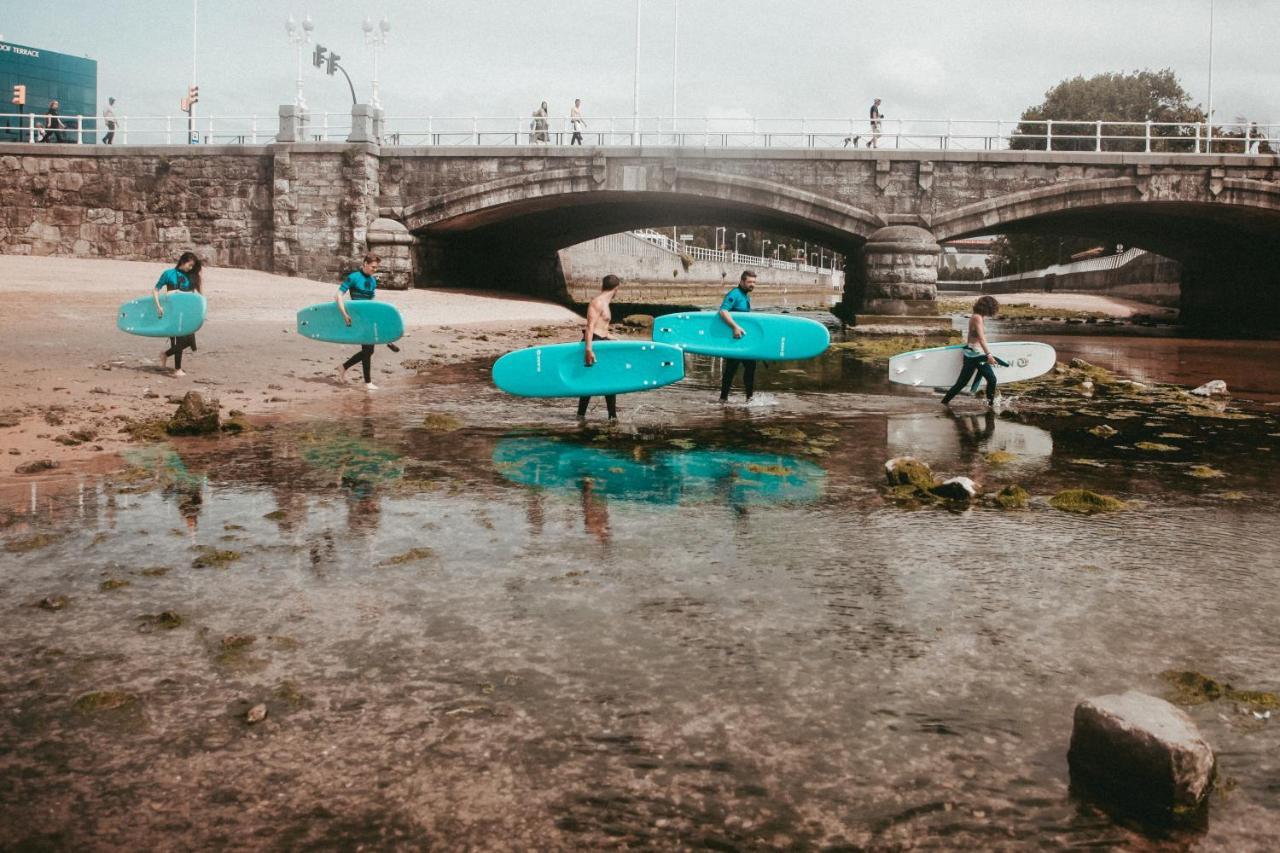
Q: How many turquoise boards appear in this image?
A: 4